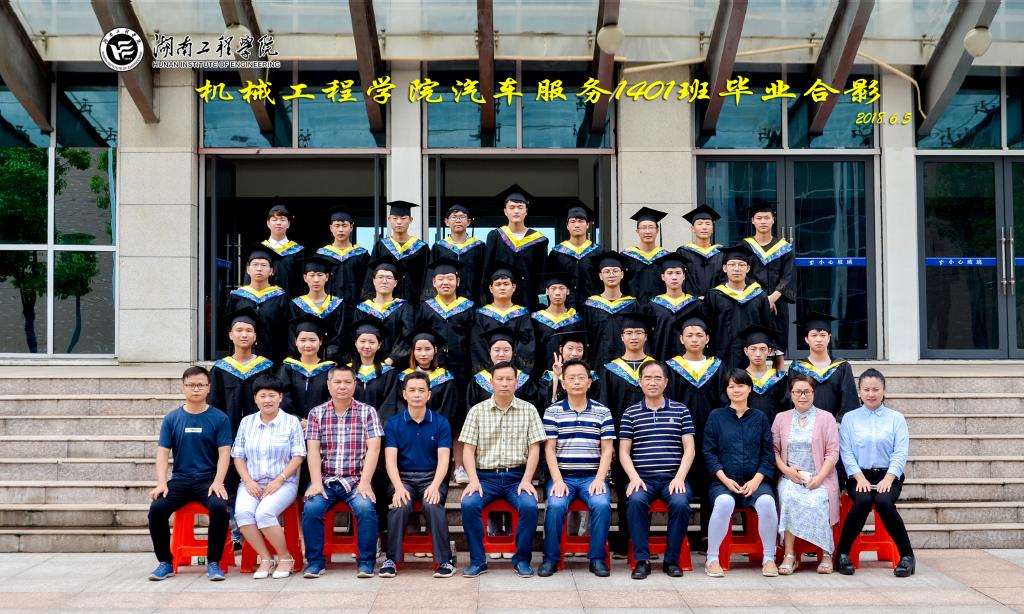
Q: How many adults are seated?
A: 10